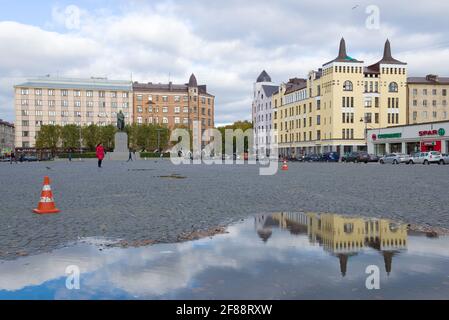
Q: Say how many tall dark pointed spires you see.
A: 2